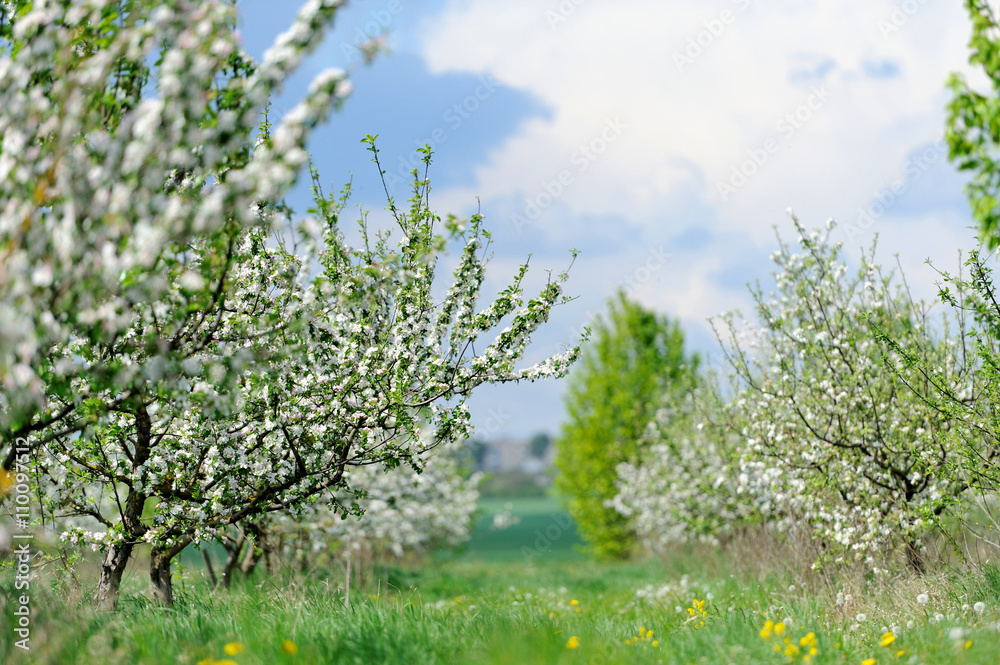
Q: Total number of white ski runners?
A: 0